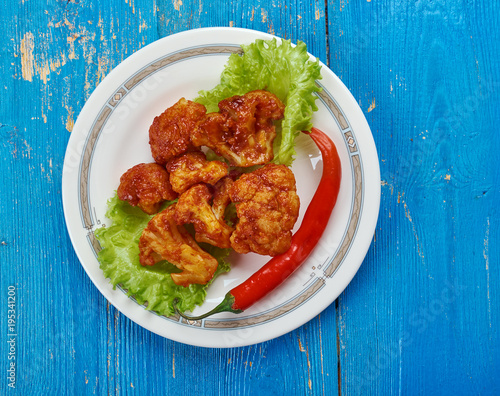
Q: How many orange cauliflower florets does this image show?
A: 7